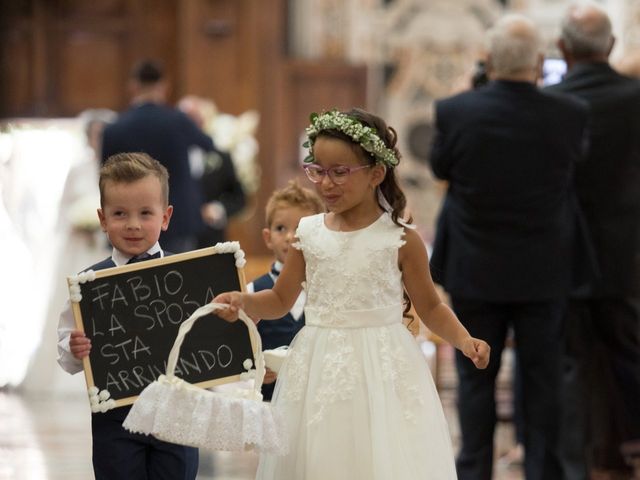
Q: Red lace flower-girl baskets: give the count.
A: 0